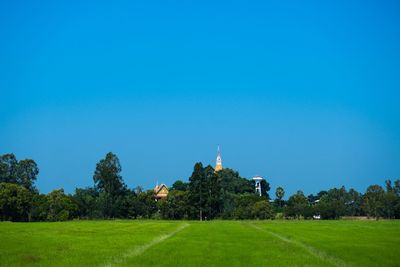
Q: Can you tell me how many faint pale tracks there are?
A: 2